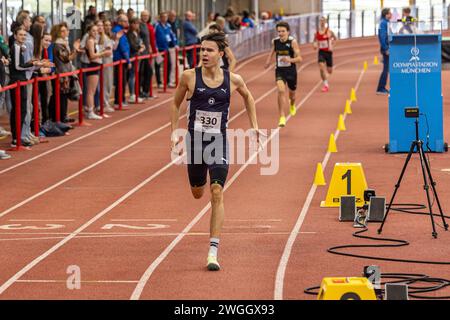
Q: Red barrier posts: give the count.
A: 12